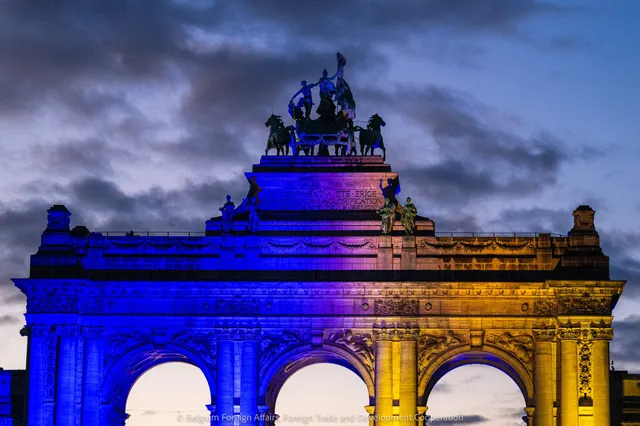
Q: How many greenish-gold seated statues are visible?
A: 2